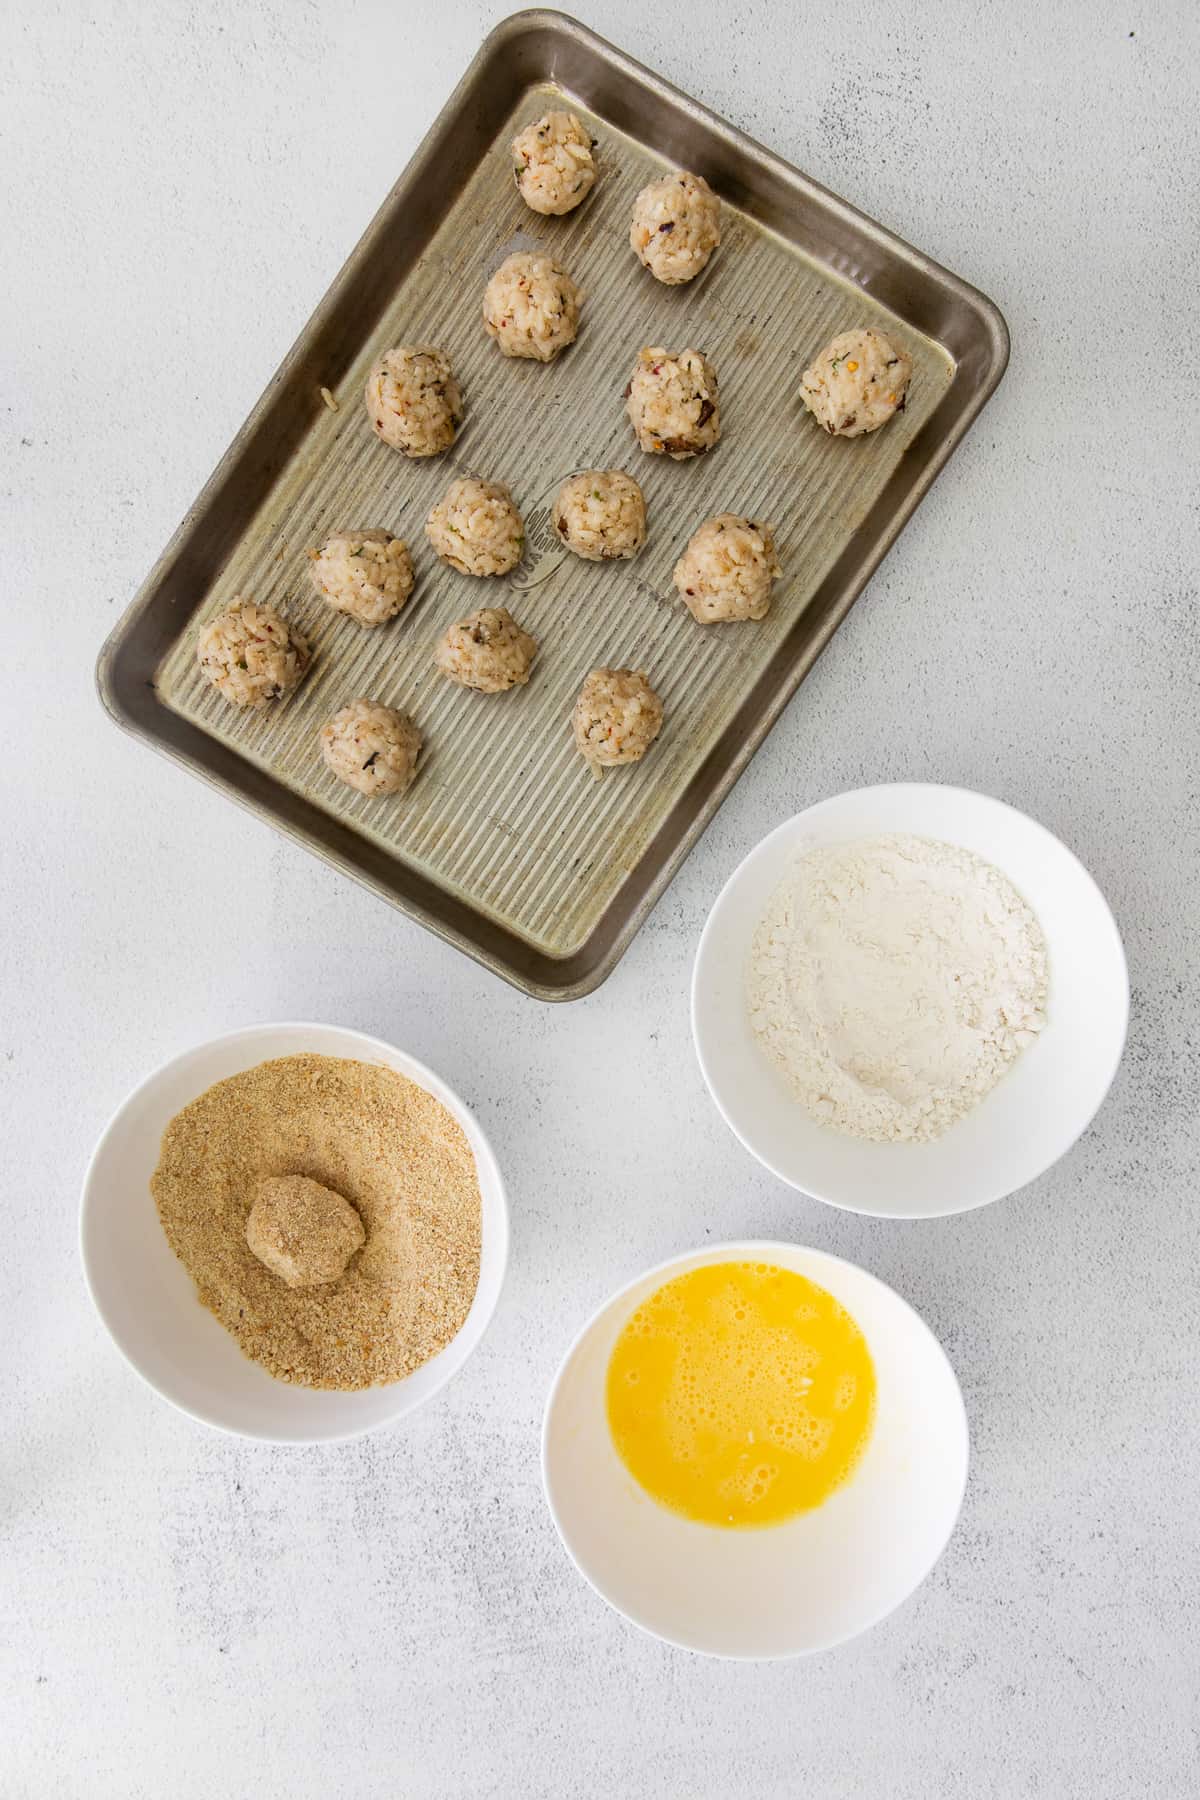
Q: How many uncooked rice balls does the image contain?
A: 15